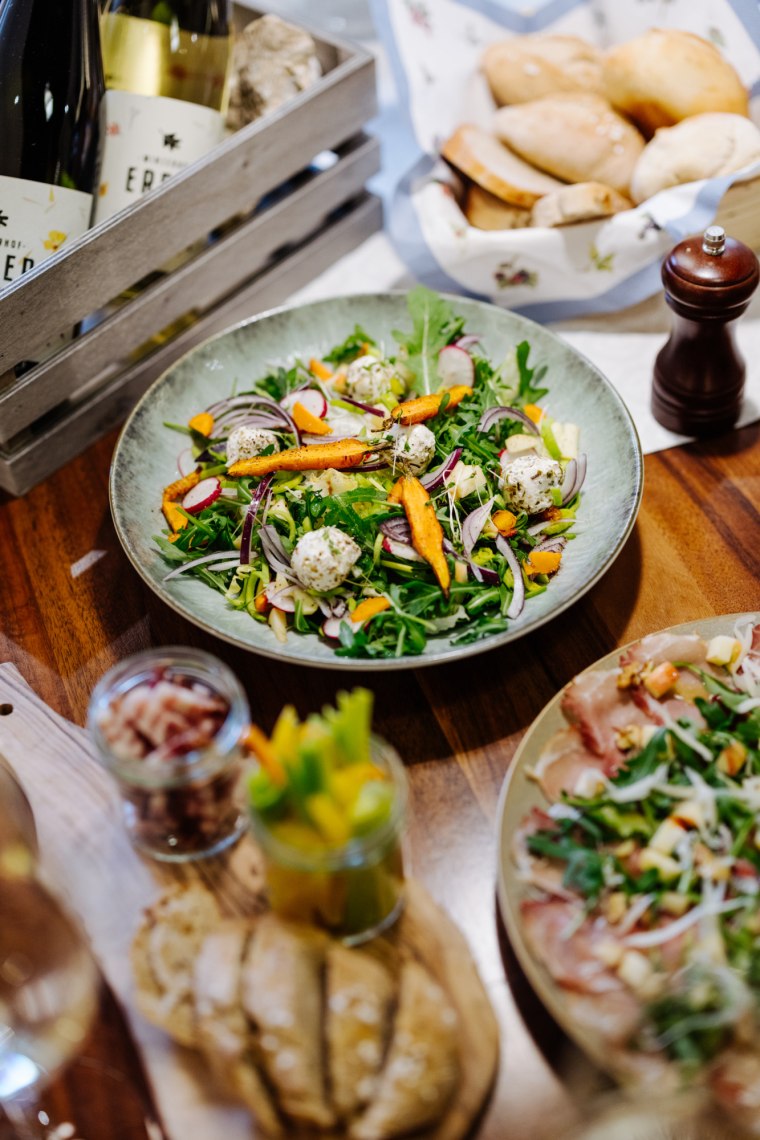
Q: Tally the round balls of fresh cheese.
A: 5